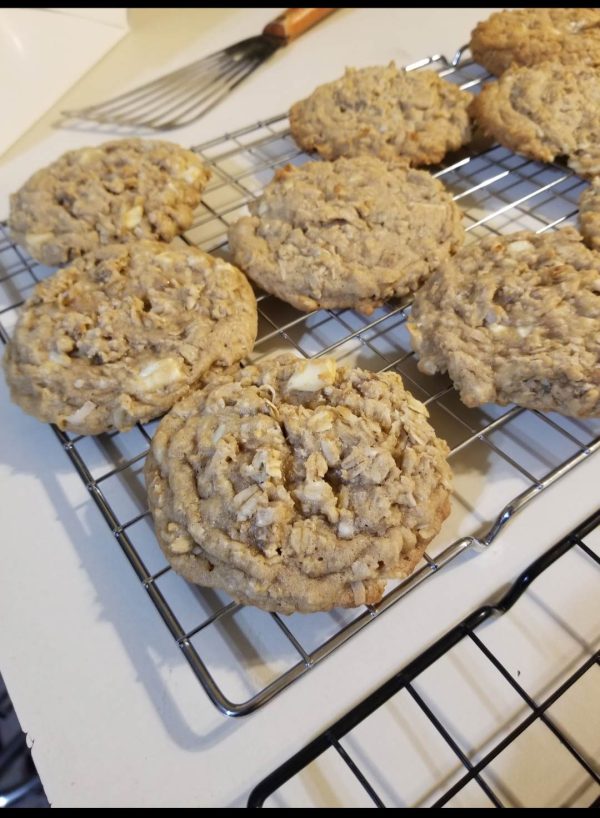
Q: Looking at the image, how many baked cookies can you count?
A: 9